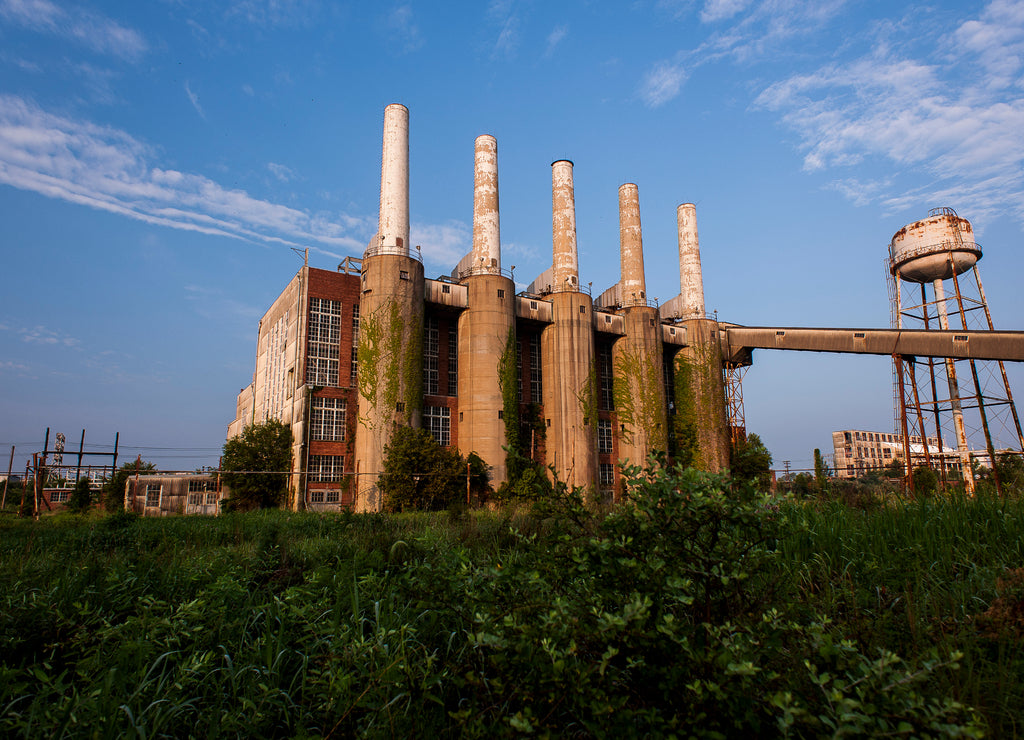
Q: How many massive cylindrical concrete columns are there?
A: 5